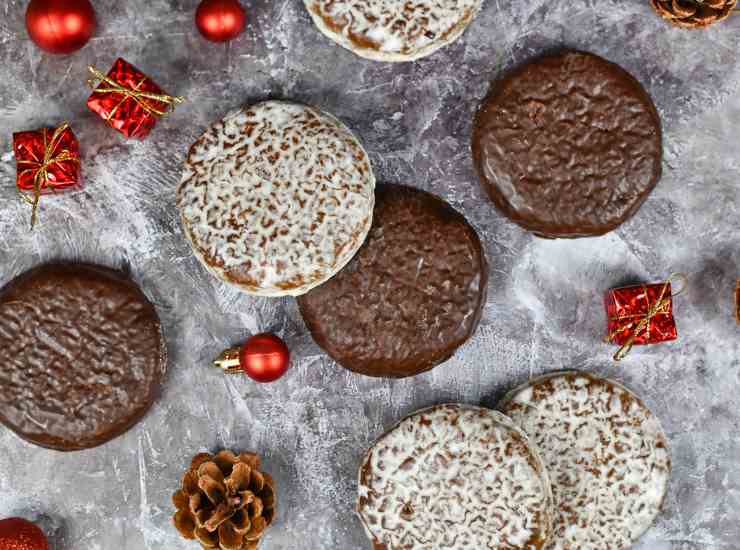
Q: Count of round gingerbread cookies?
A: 7